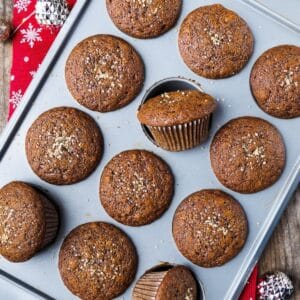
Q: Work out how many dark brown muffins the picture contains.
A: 12